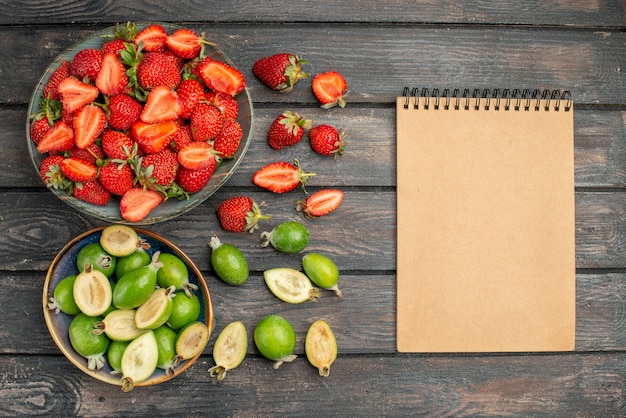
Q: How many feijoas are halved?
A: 9